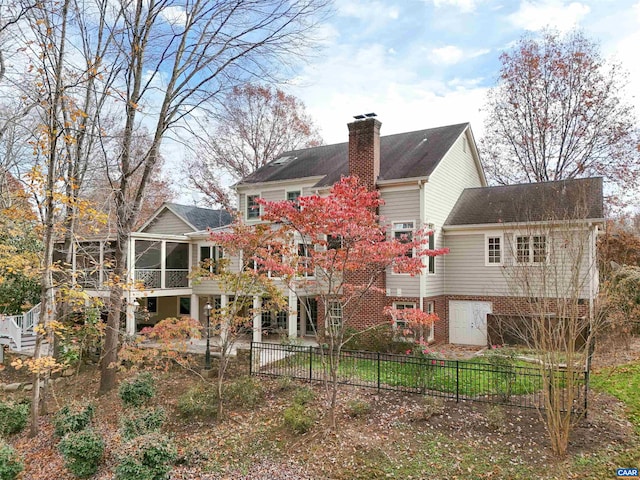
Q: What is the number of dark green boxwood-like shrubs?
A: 7